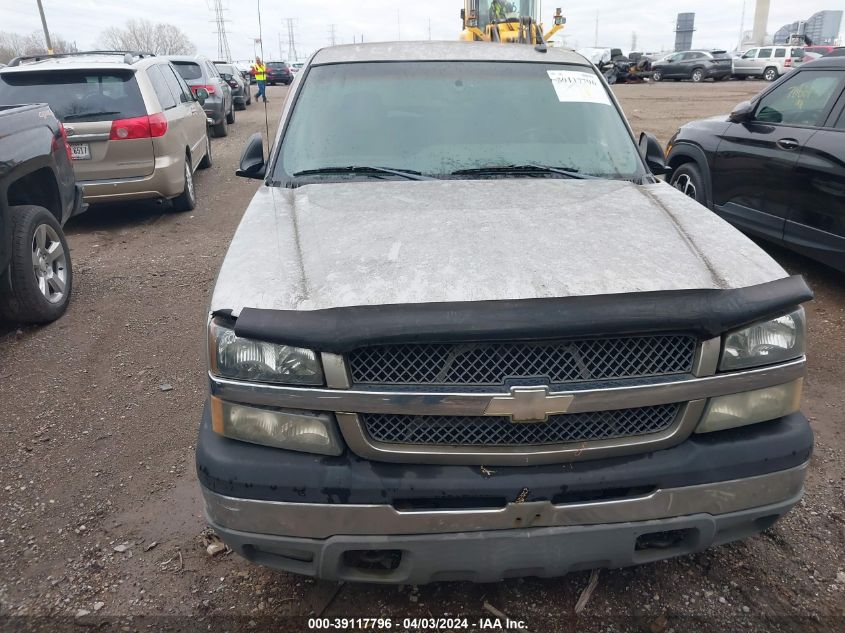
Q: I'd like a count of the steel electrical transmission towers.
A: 3